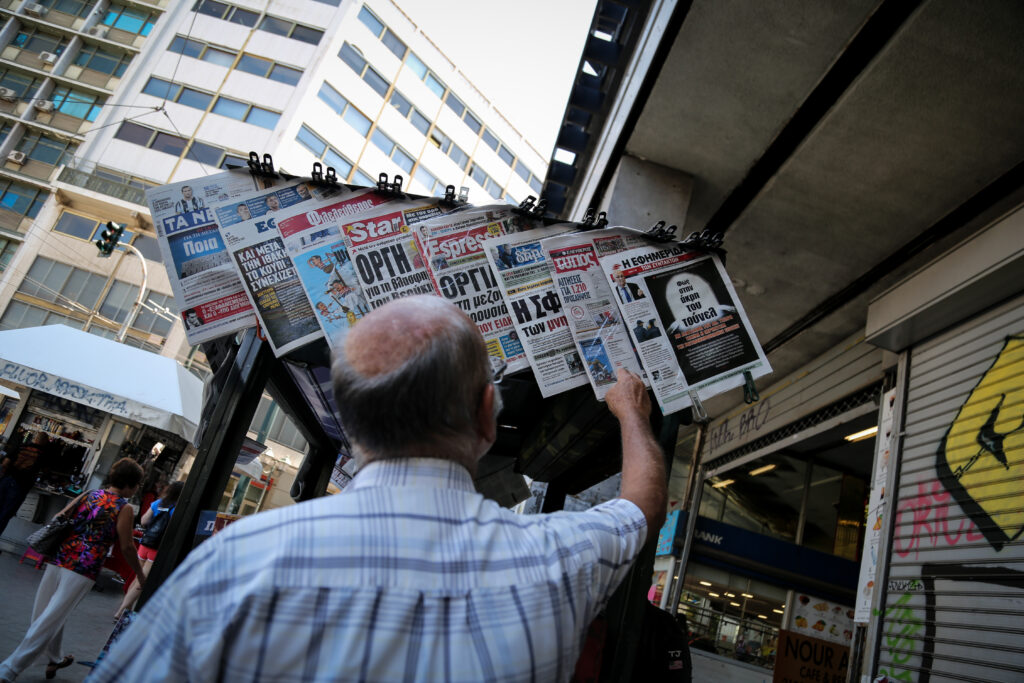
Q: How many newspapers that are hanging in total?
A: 8